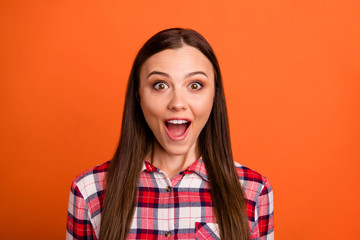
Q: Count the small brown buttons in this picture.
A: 2